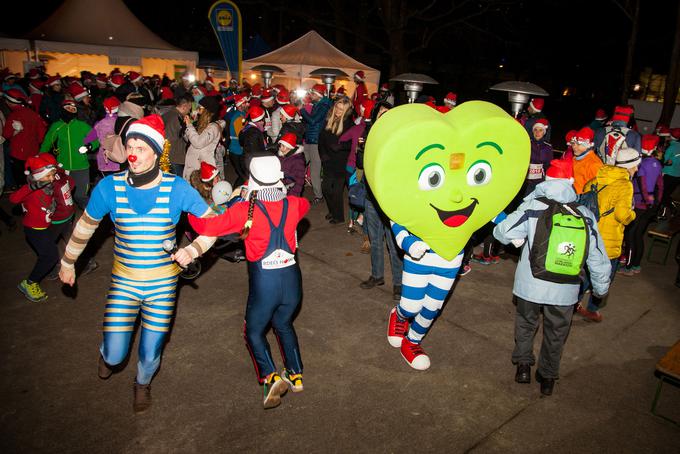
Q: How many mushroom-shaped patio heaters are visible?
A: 4